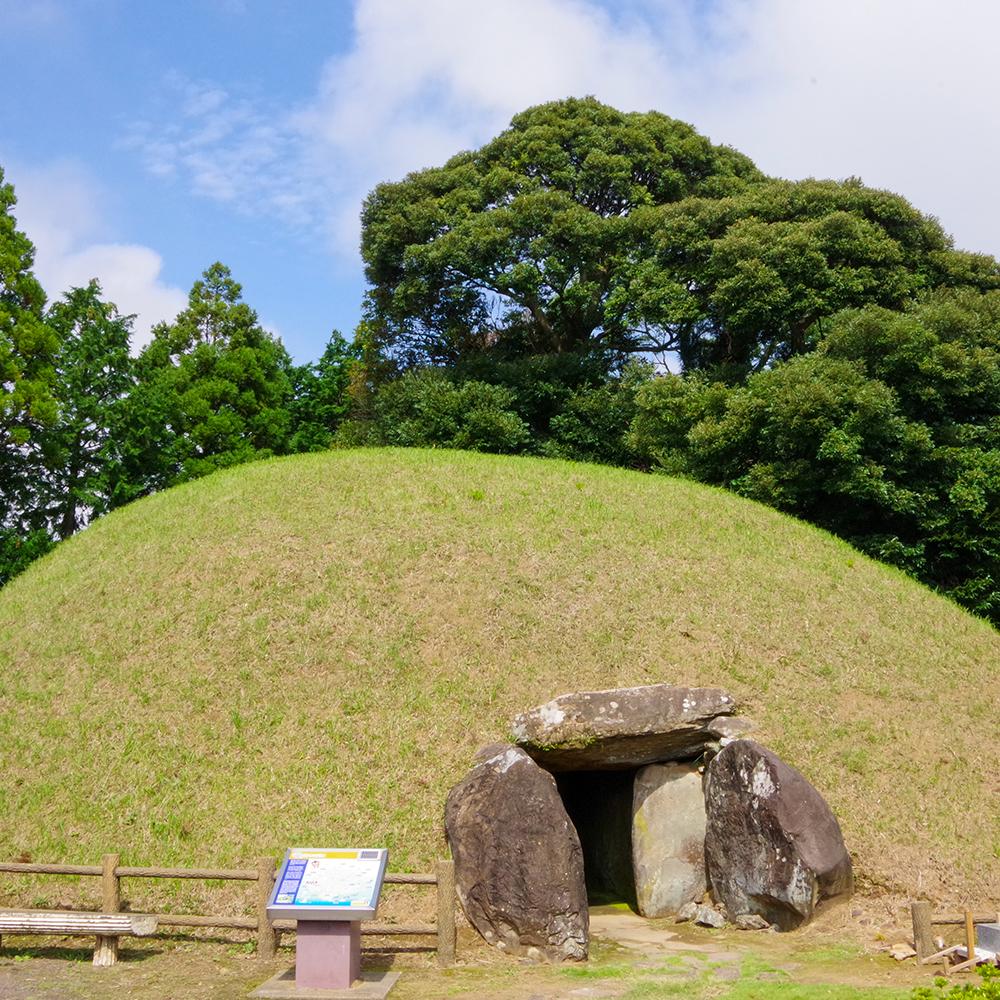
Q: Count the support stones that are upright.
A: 3